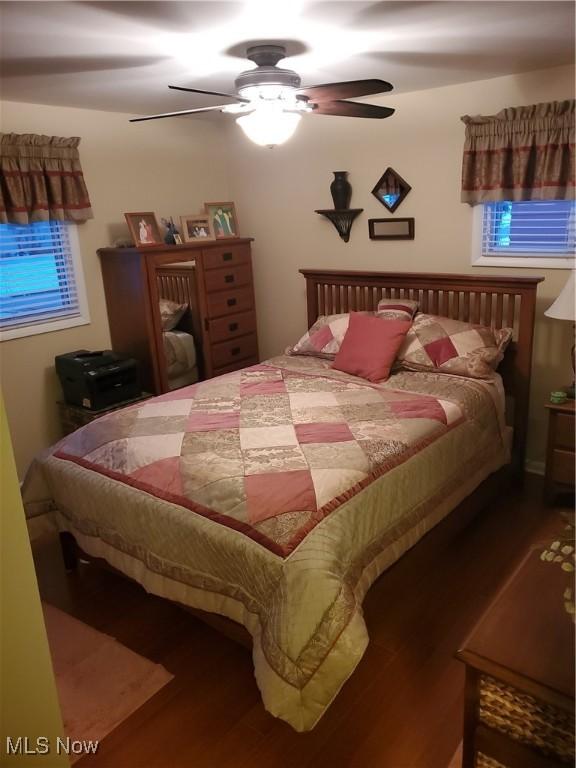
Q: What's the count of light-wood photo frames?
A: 3